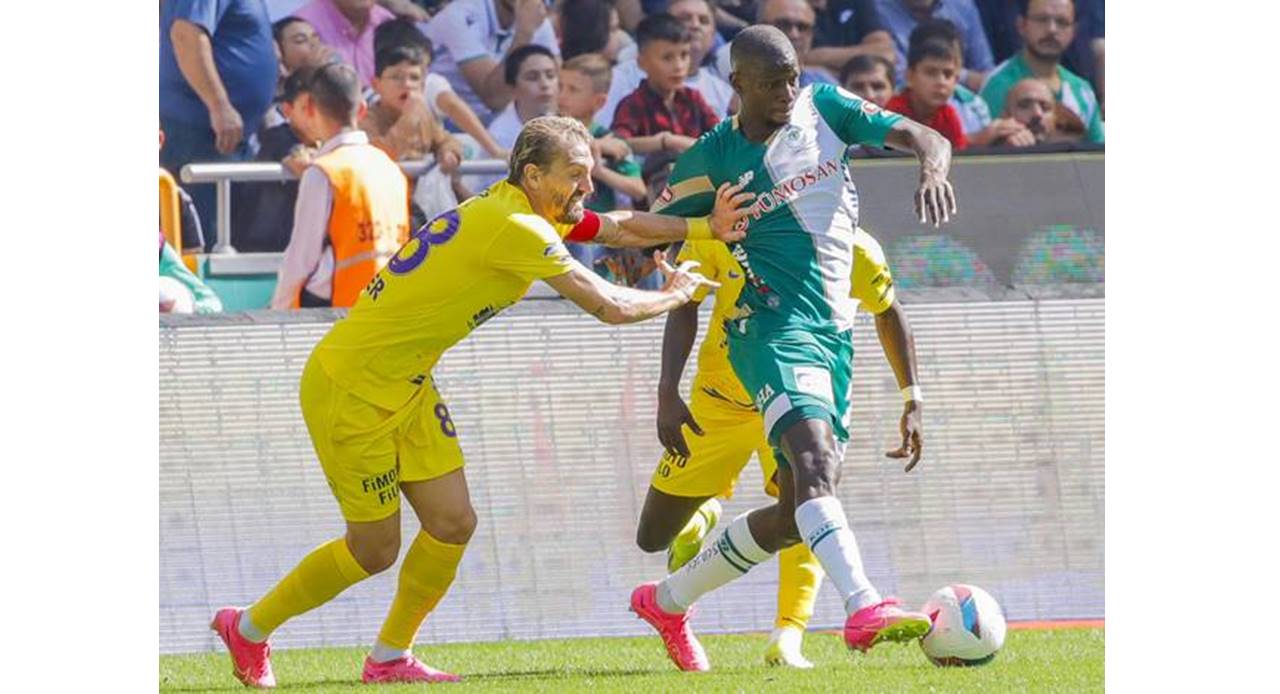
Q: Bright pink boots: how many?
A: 4